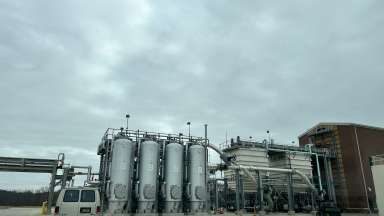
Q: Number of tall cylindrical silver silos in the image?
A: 4